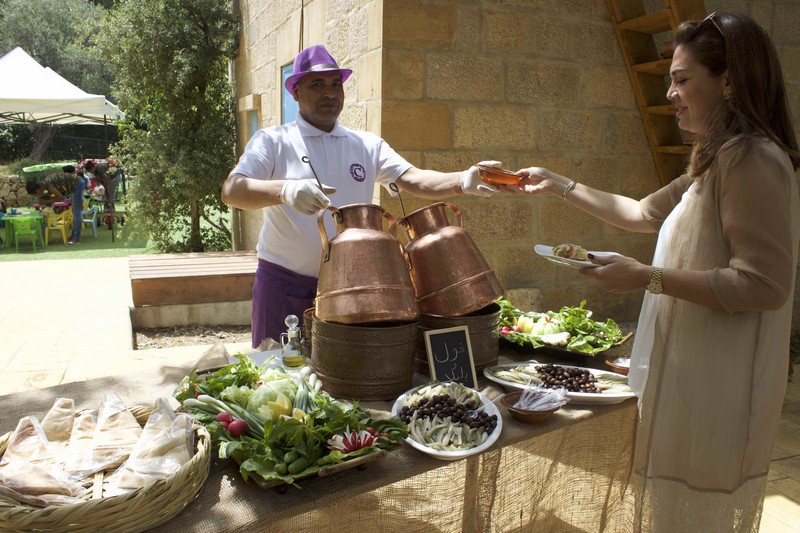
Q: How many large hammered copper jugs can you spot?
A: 2